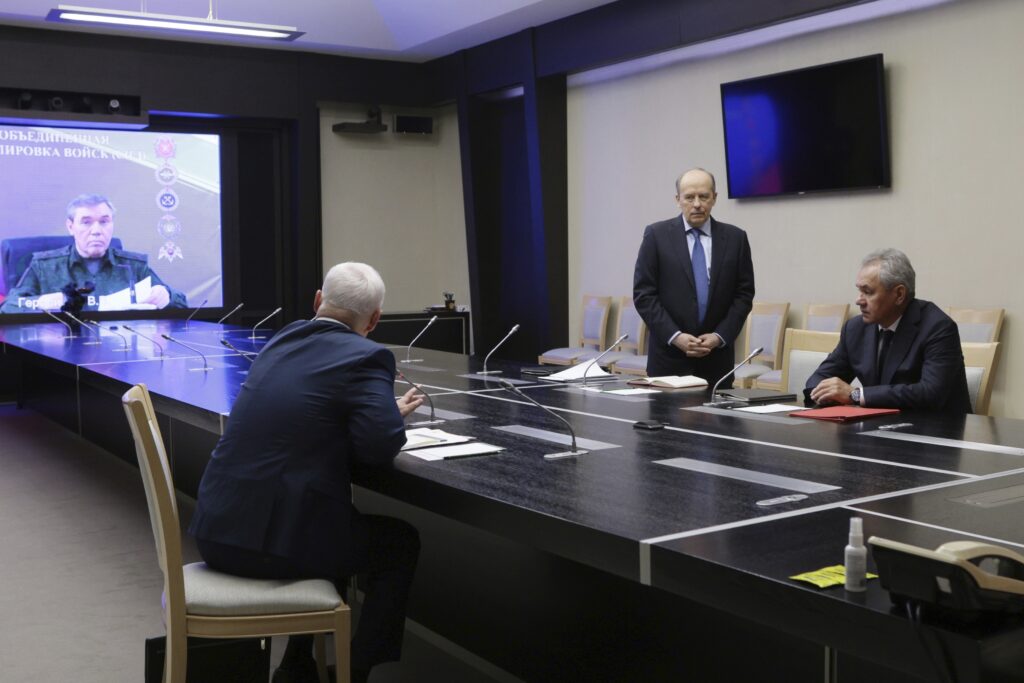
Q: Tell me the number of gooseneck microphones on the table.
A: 15